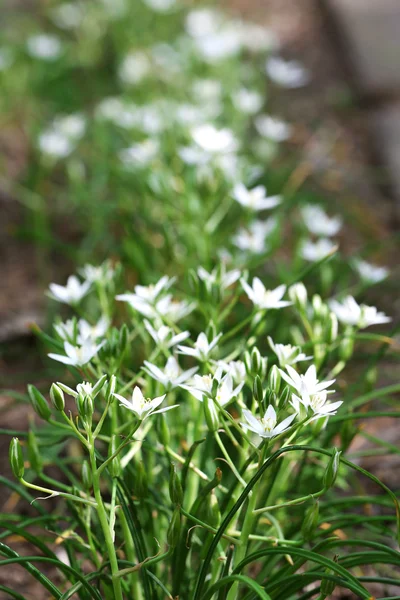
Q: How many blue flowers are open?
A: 0